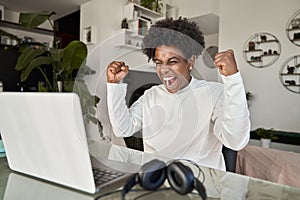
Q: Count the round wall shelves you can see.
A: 3